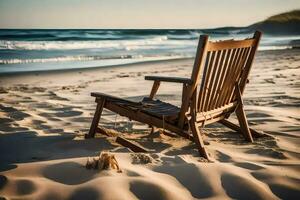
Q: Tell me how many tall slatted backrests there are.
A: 1